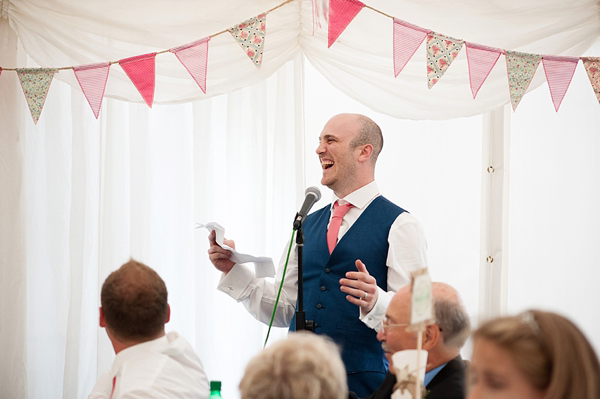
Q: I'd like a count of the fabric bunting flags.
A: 12